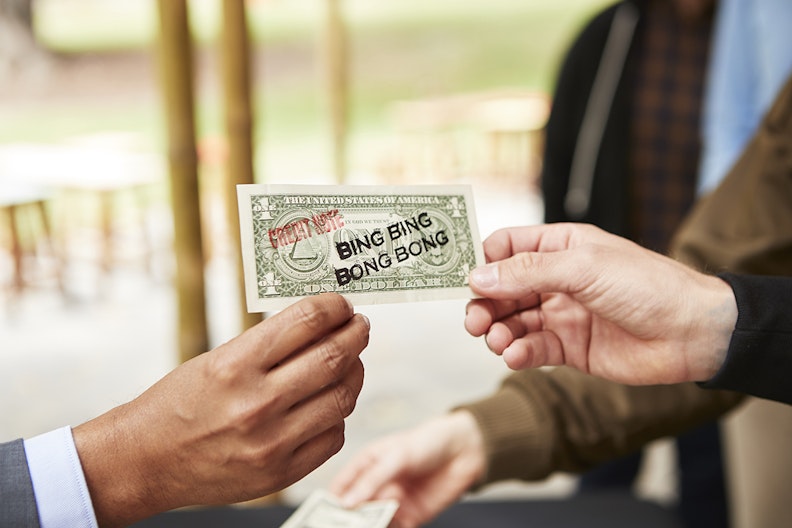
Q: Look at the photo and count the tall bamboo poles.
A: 3